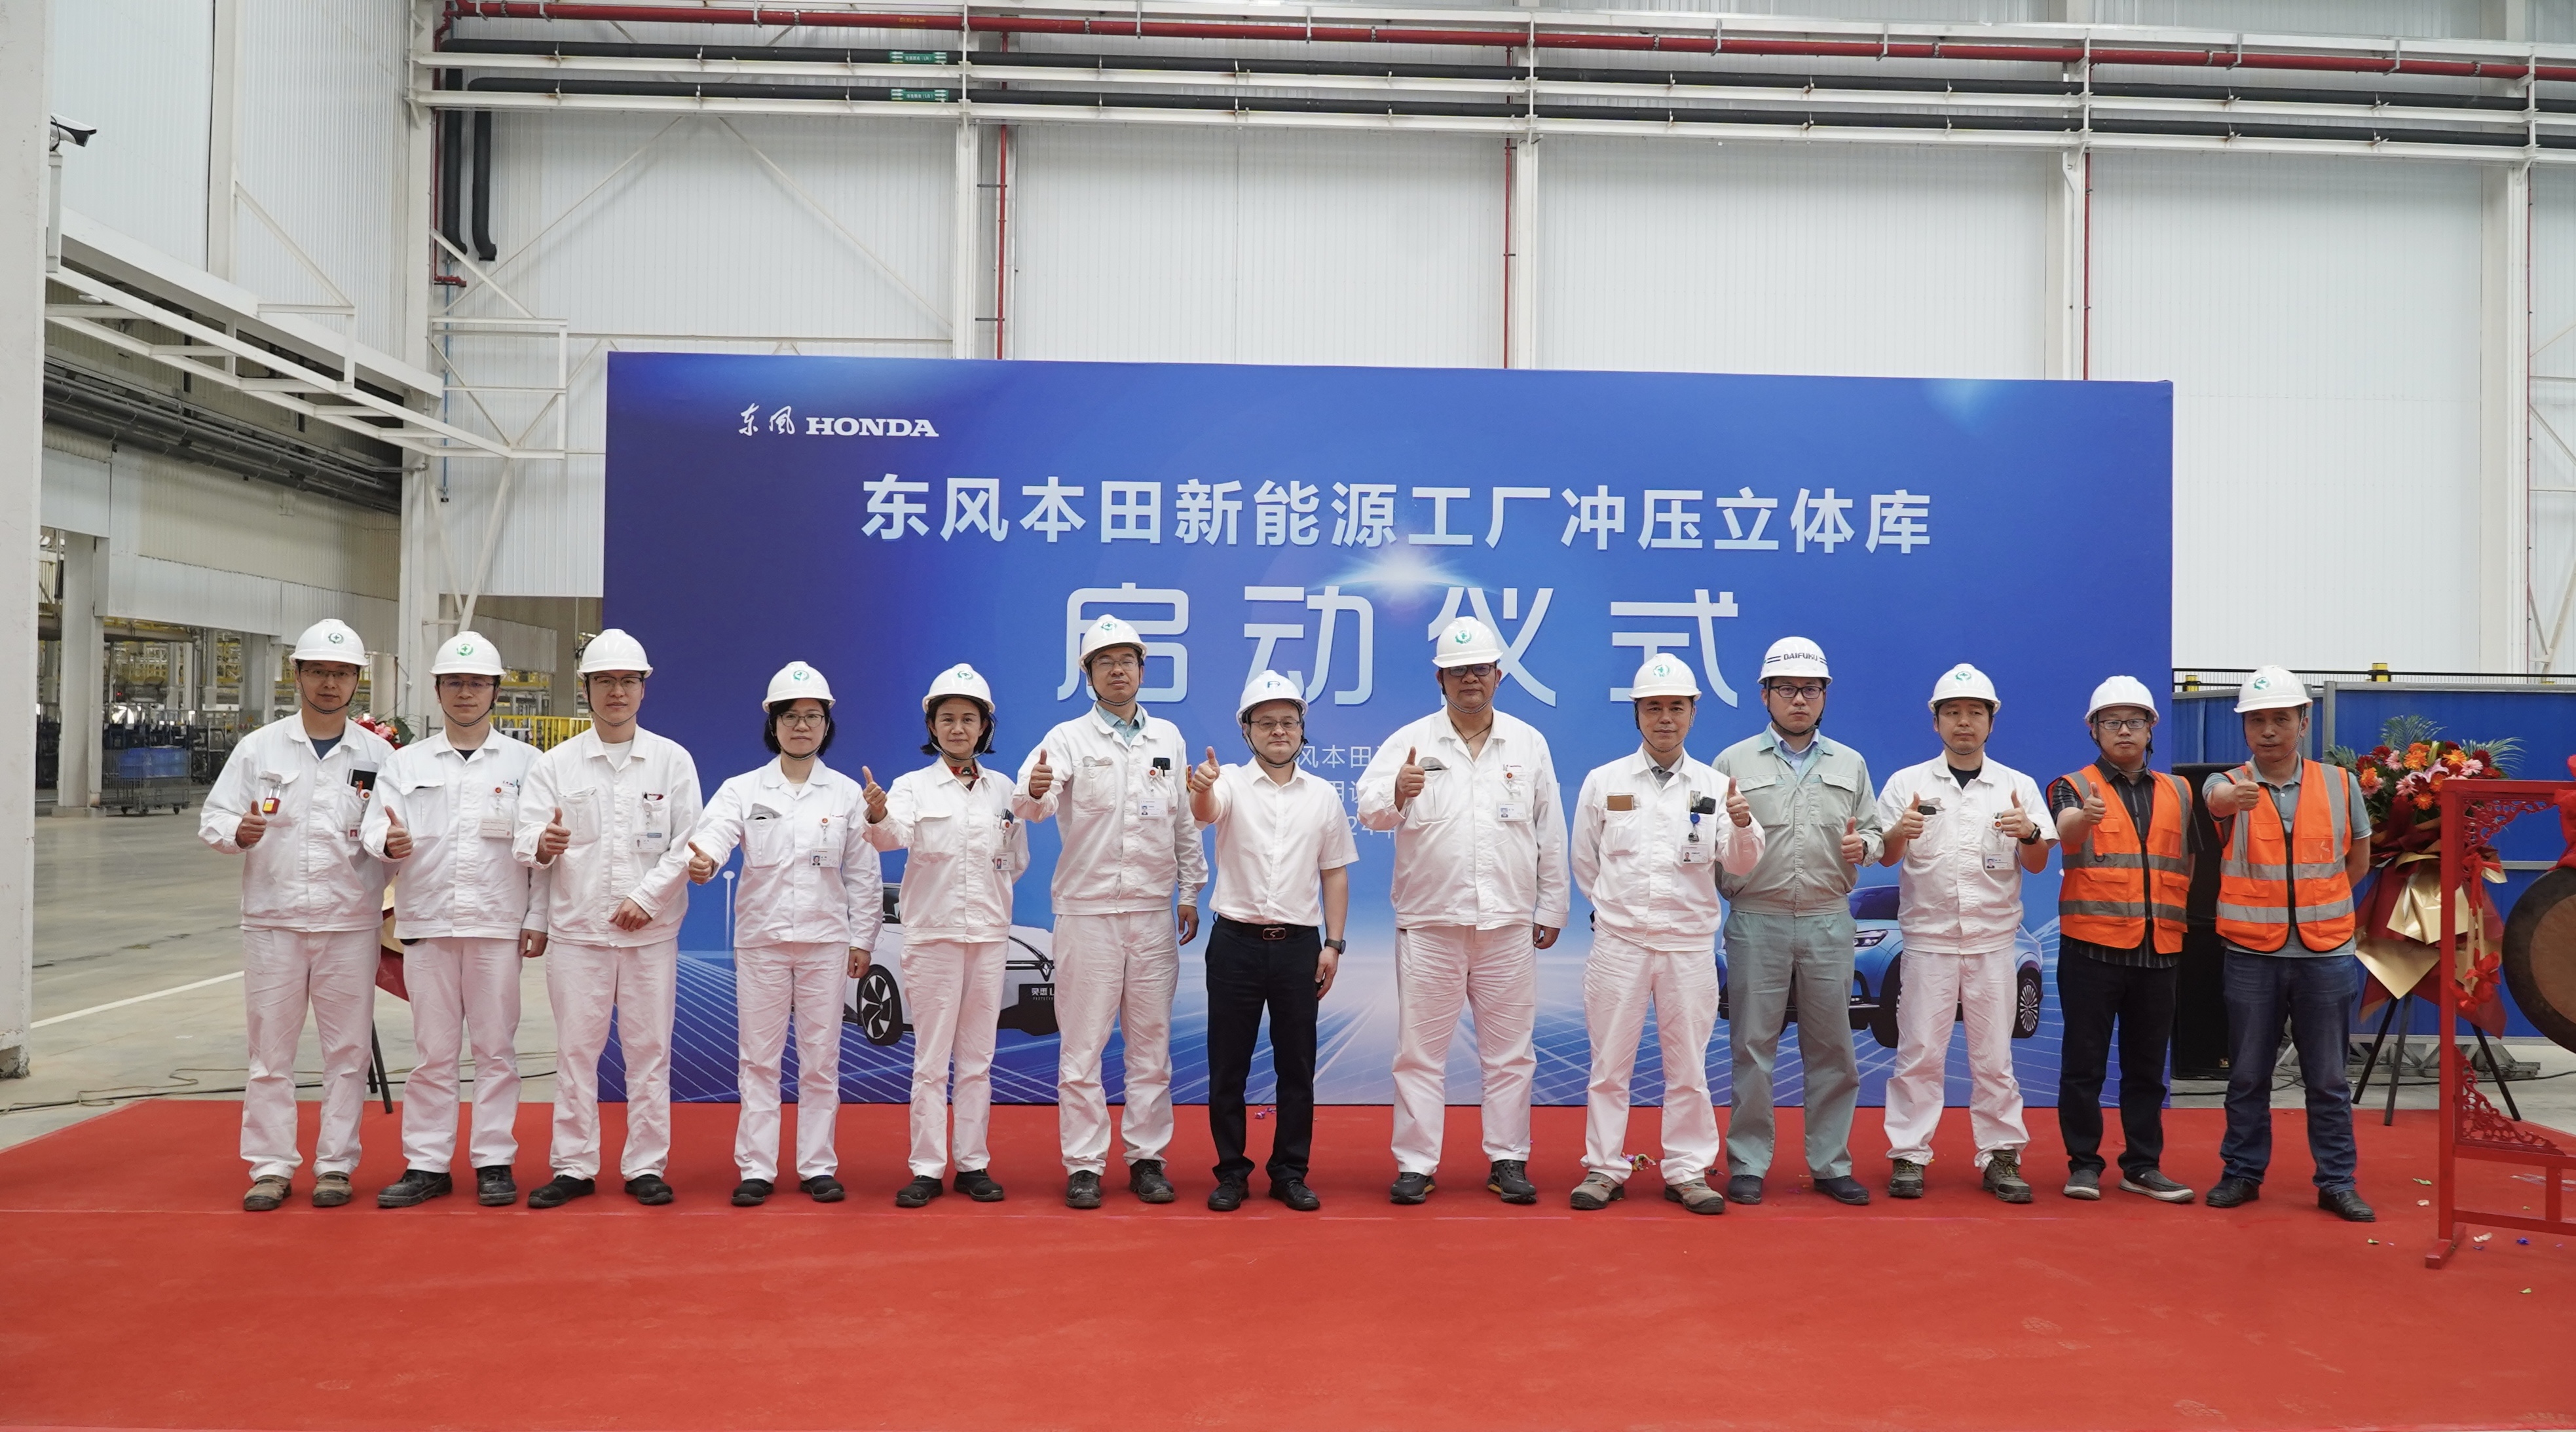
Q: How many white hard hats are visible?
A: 13